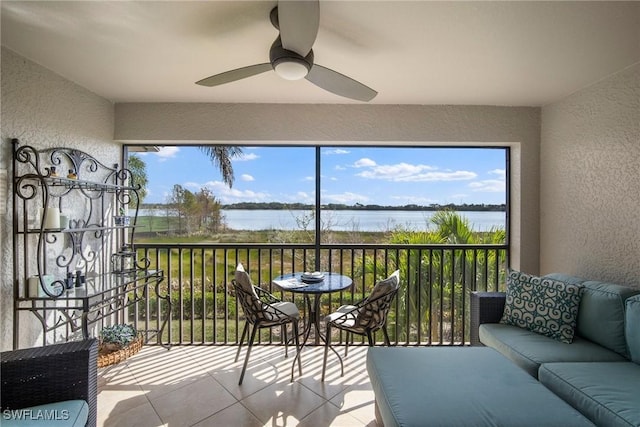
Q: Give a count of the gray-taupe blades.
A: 3